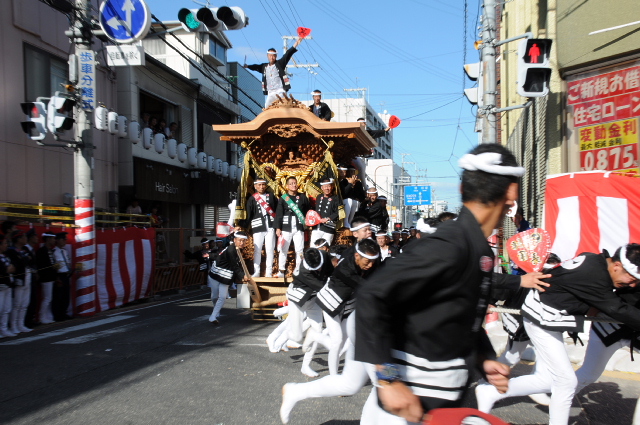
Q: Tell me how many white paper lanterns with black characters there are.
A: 15